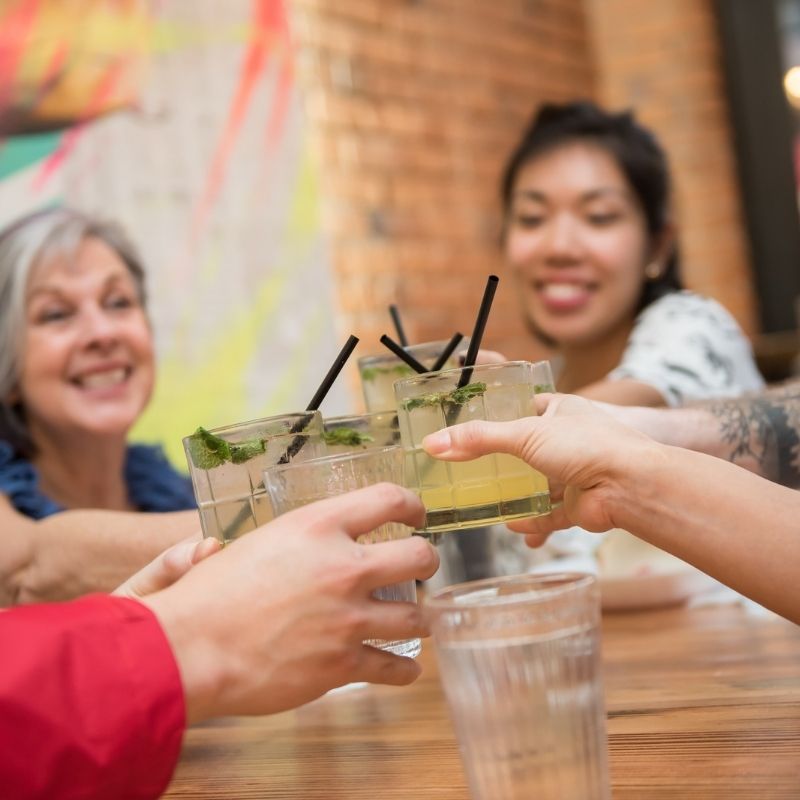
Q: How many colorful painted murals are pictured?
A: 1